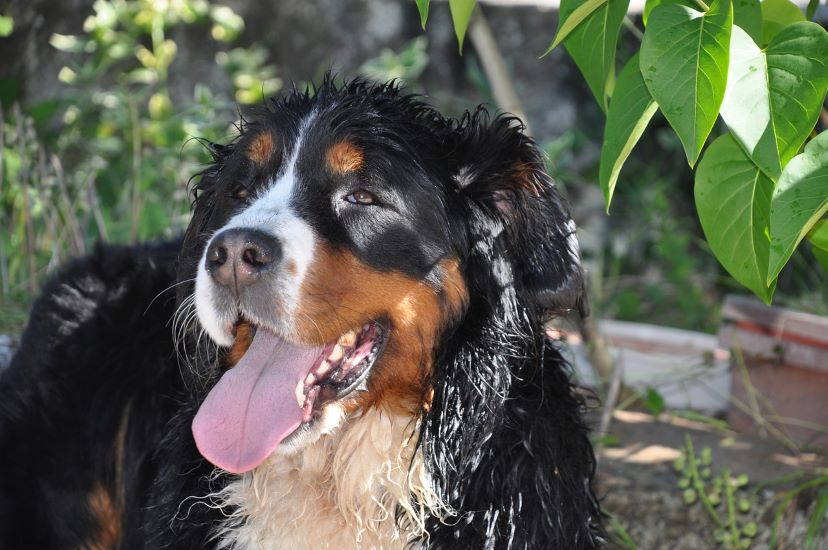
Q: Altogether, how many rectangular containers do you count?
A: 2